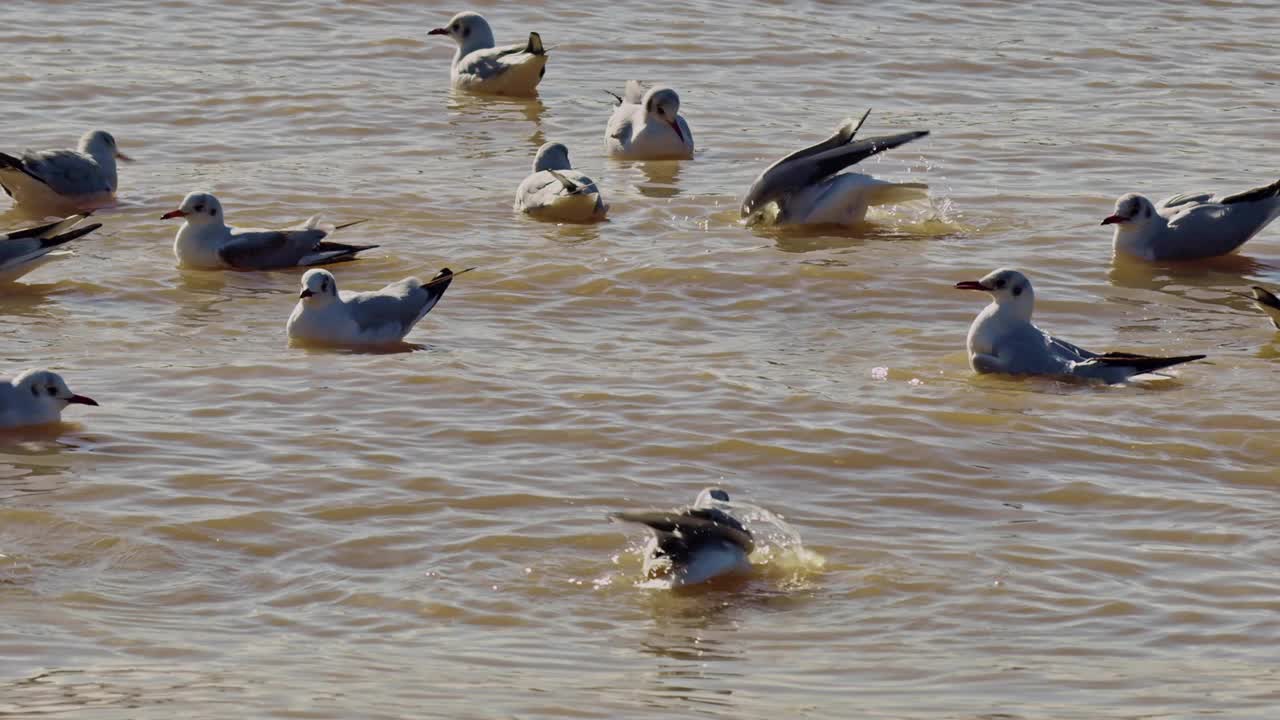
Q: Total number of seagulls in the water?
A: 13